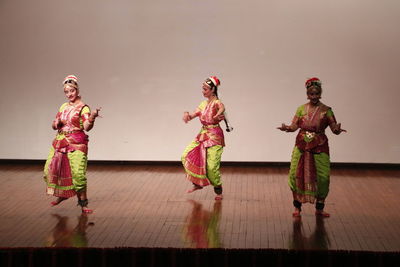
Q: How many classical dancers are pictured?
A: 3